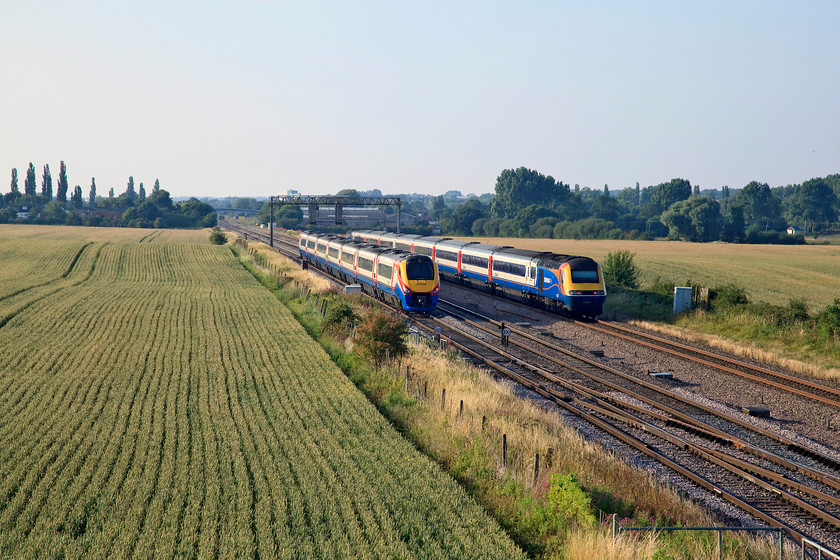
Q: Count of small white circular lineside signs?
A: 2